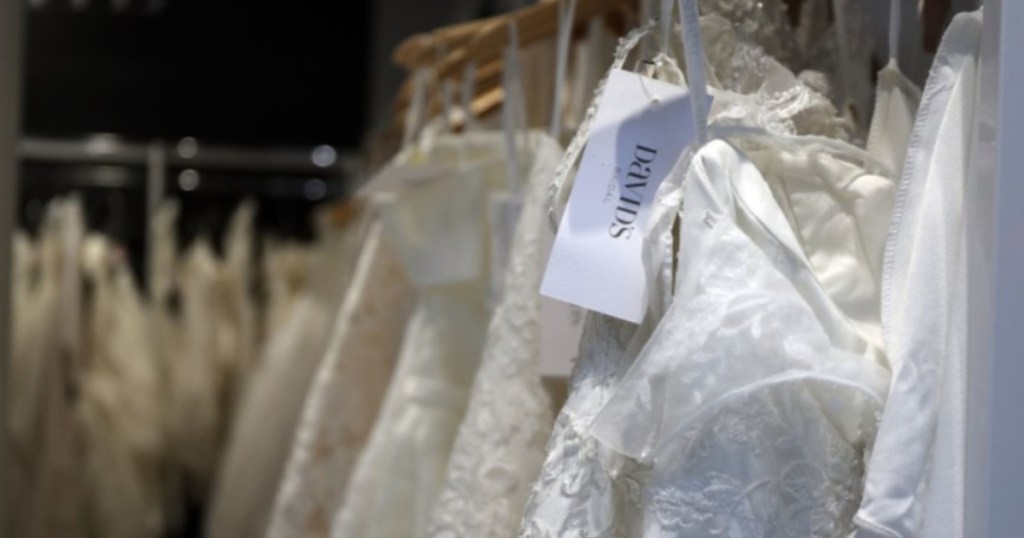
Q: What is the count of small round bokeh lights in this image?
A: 4